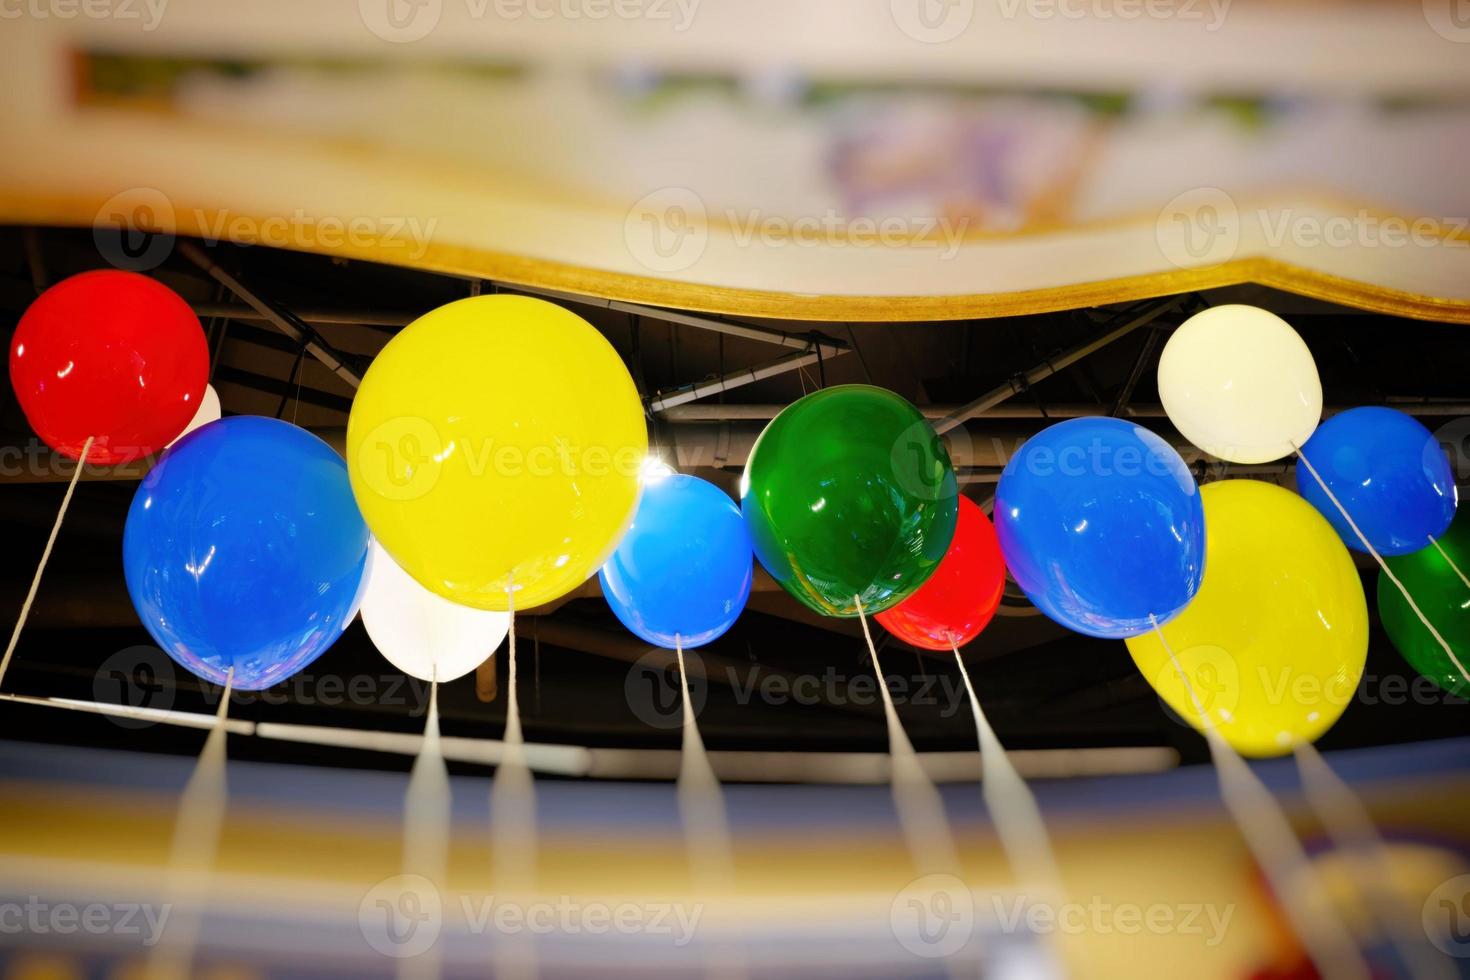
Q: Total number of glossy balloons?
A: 13